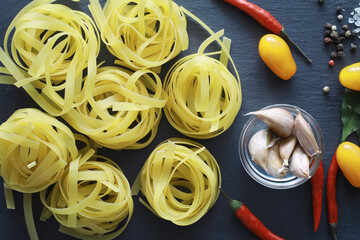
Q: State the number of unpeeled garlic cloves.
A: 6